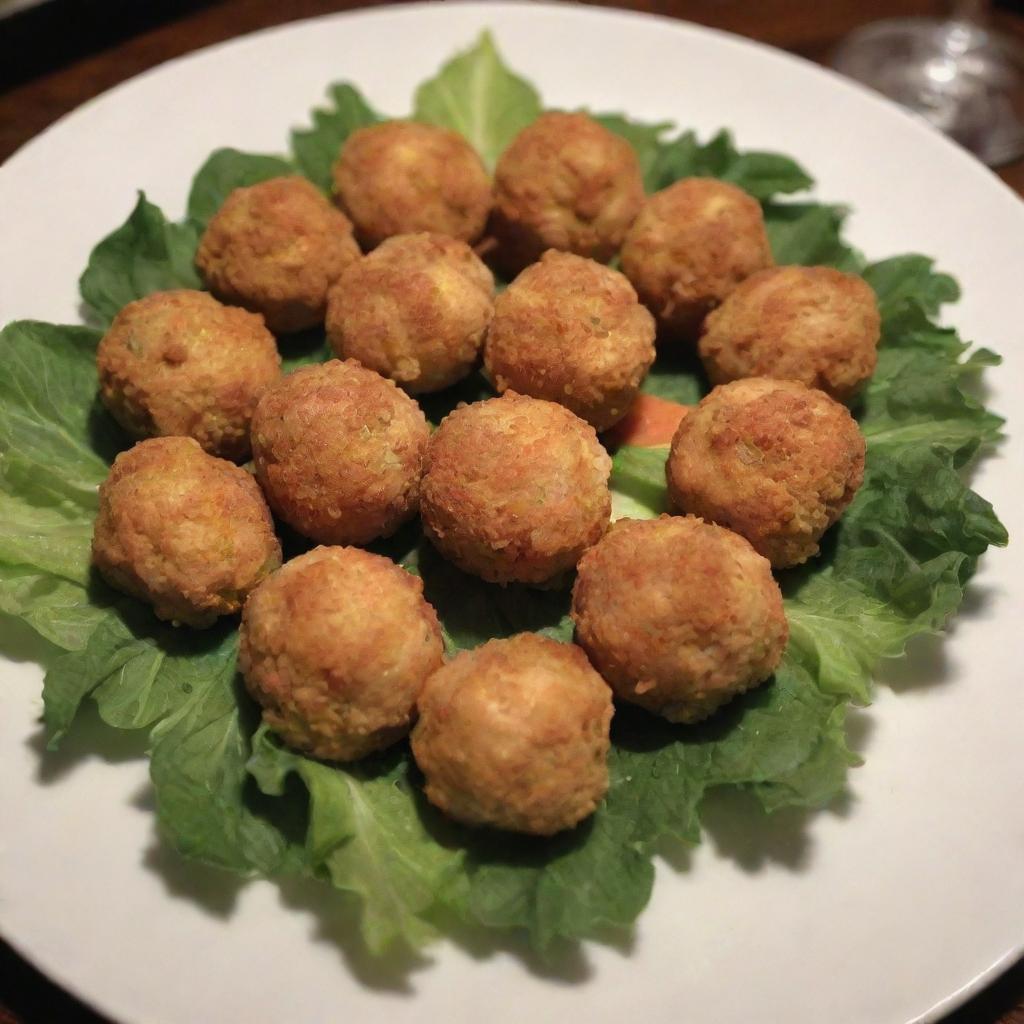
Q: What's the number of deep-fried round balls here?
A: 15